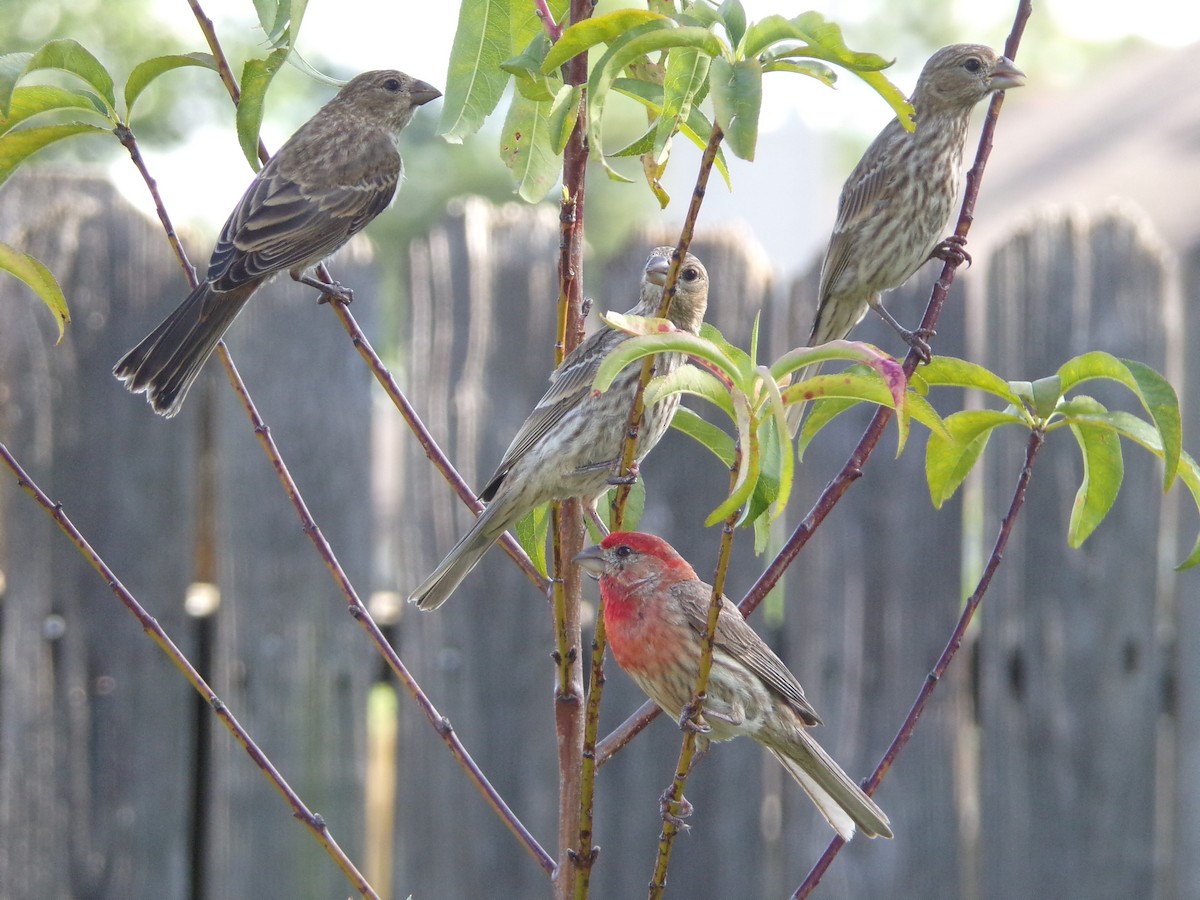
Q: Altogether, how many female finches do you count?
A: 3